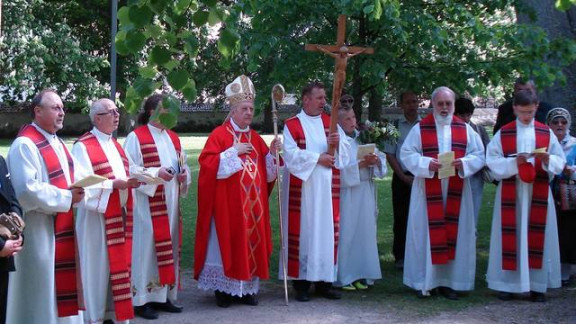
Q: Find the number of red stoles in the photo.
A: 6